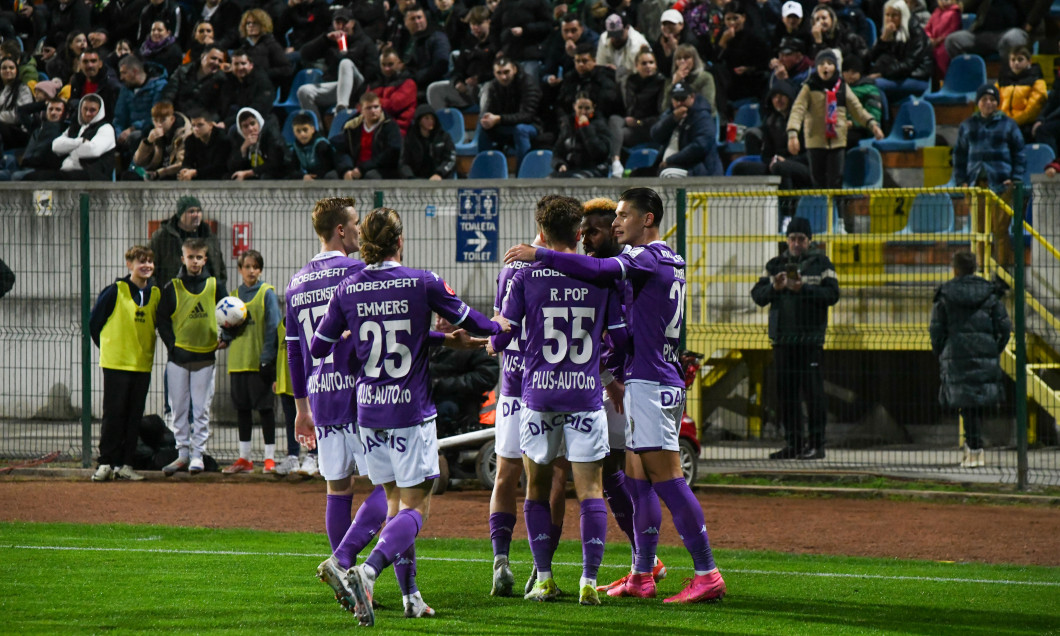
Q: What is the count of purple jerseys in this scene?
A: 6